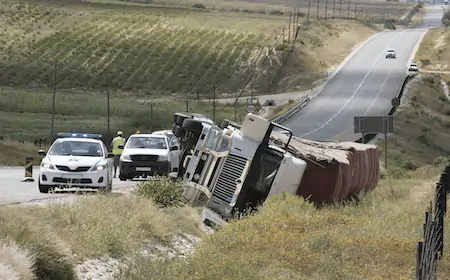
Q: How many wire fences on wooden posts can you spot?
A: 1